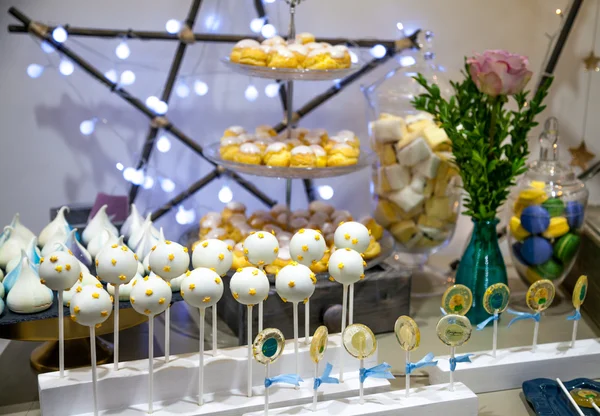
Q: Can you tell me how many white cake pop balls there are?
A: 13